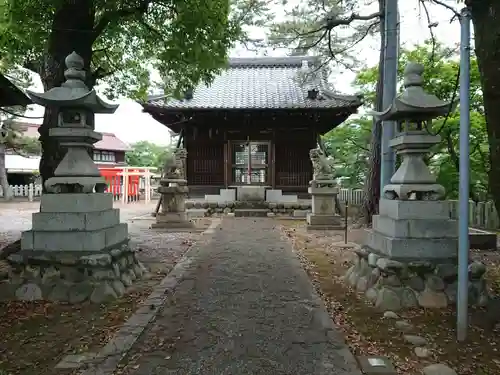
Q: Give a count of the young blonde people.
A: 0